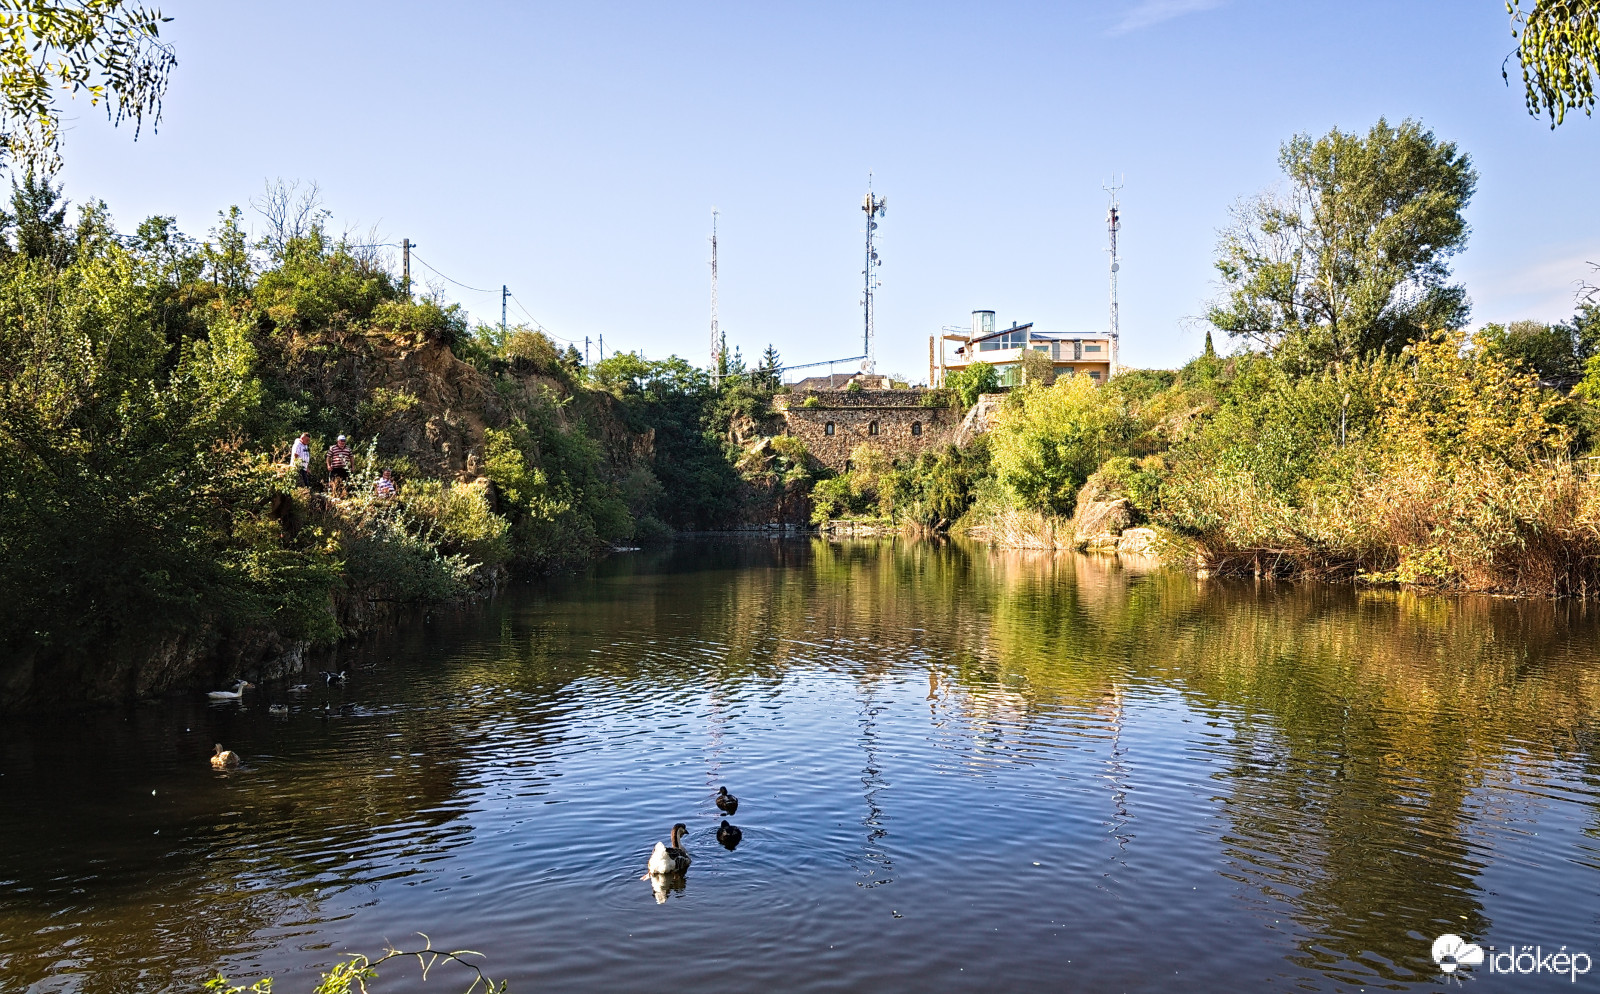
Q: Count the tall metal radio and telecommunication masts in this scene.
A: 3